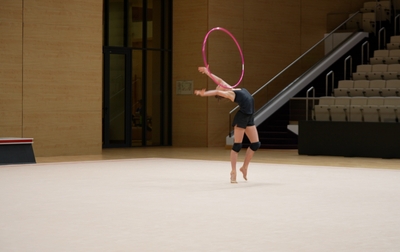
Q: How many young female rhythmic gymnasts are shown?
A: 1